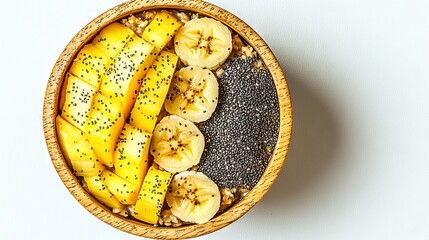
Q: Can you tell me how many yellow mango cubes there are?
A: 12